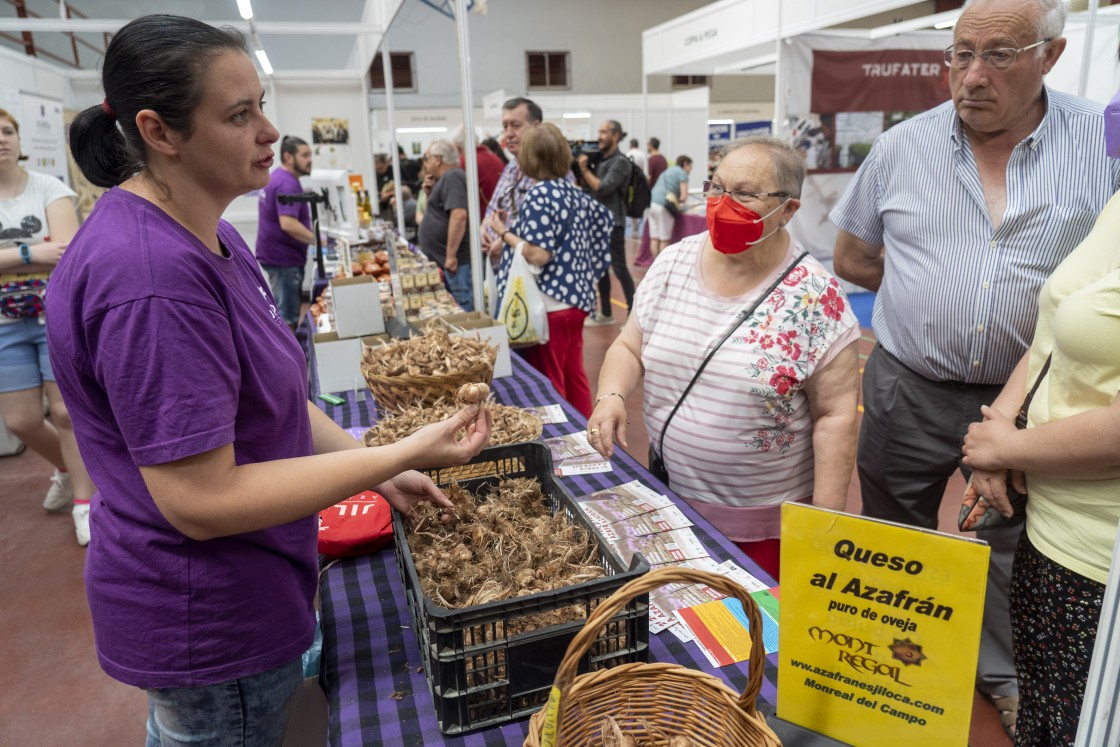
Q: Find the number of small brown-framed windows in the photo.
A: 3